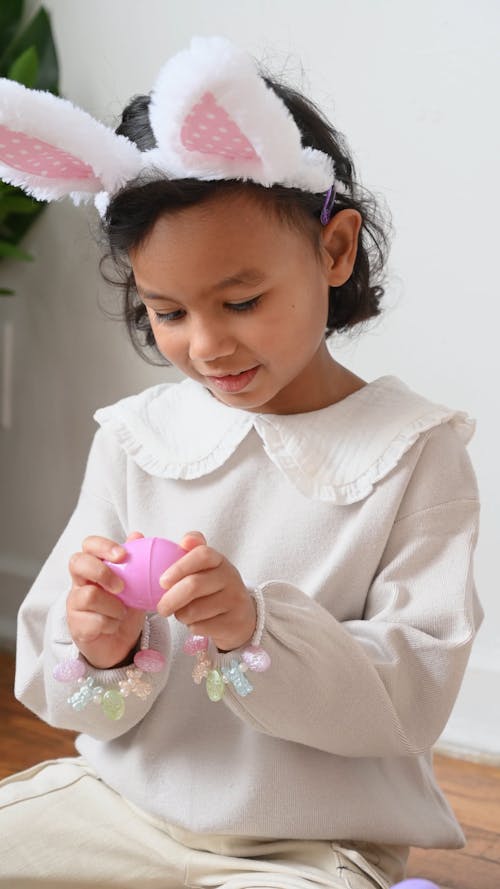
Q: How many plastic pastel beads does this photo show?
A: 10